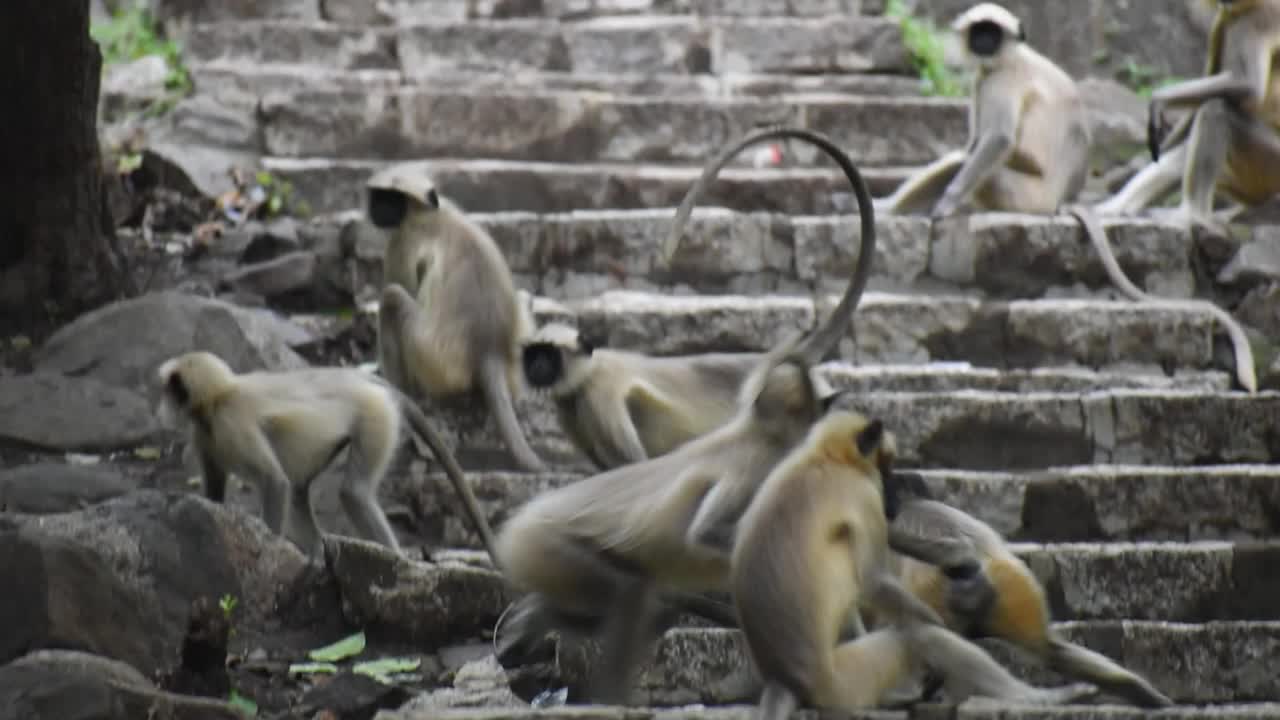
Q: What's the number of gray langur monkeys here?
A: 8